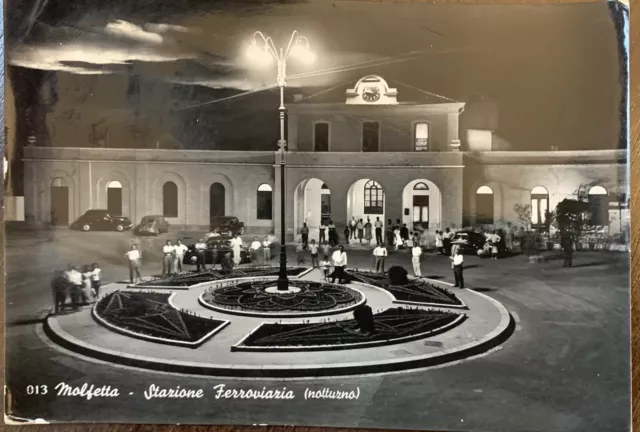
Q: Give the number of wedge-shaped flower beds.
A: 4